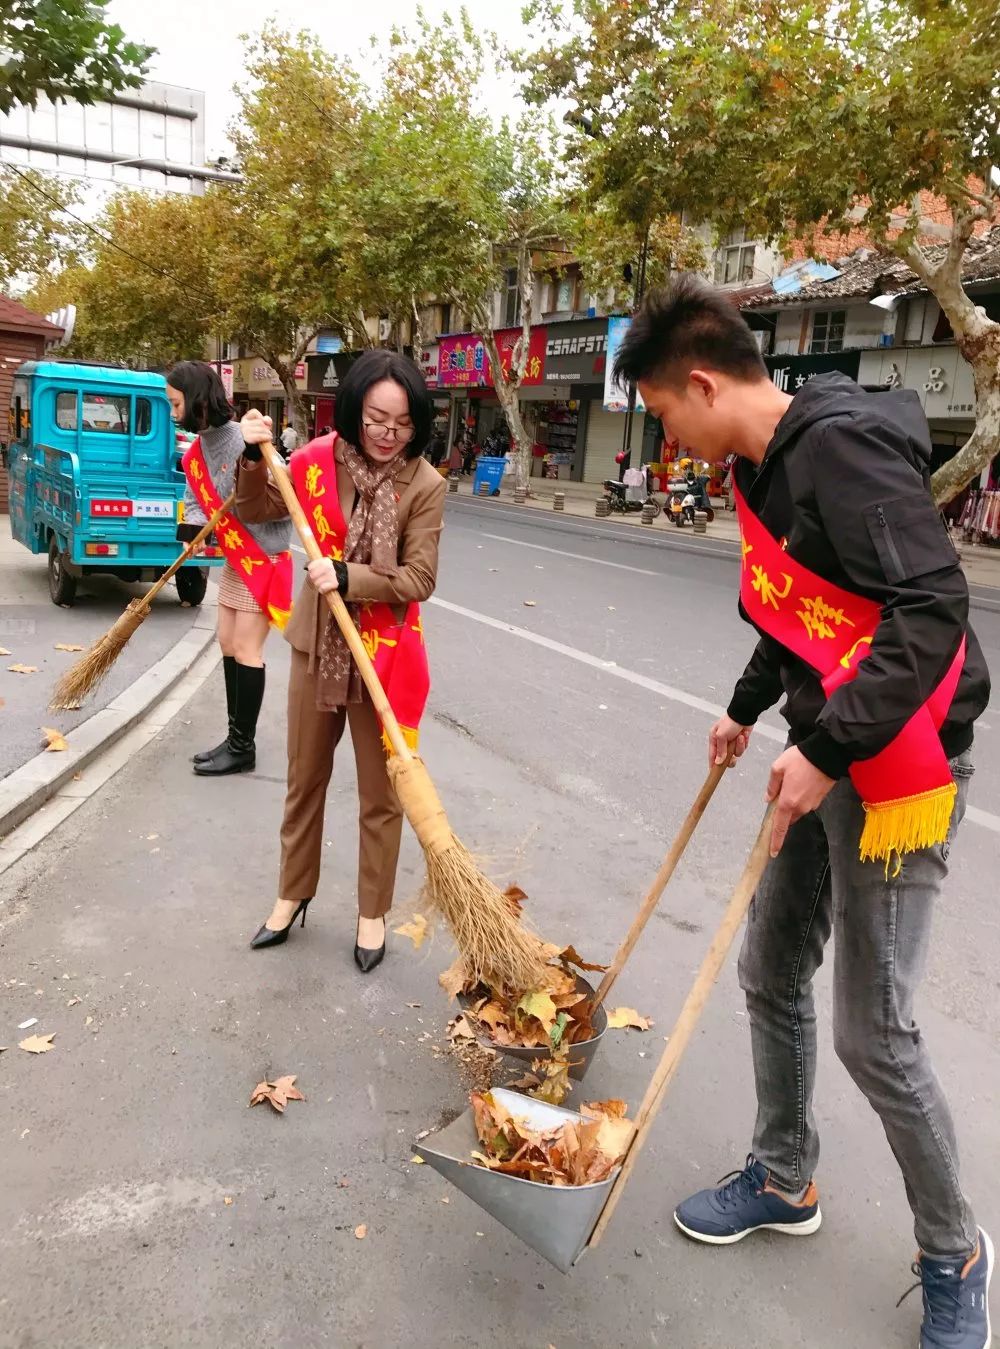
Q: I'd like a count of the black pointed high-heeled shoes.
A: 2